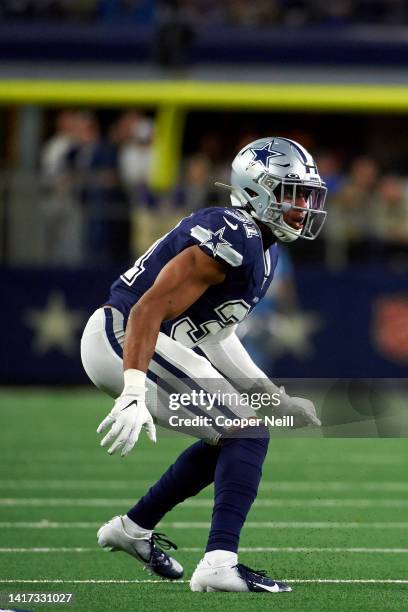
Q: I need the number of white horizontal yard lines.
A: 5